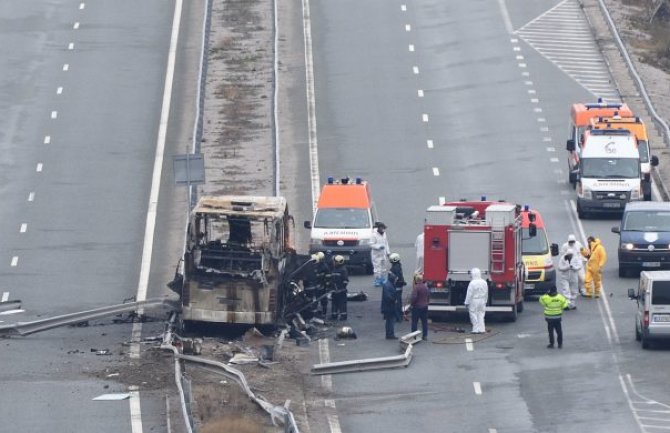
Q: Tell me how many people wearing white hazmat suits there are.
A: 5